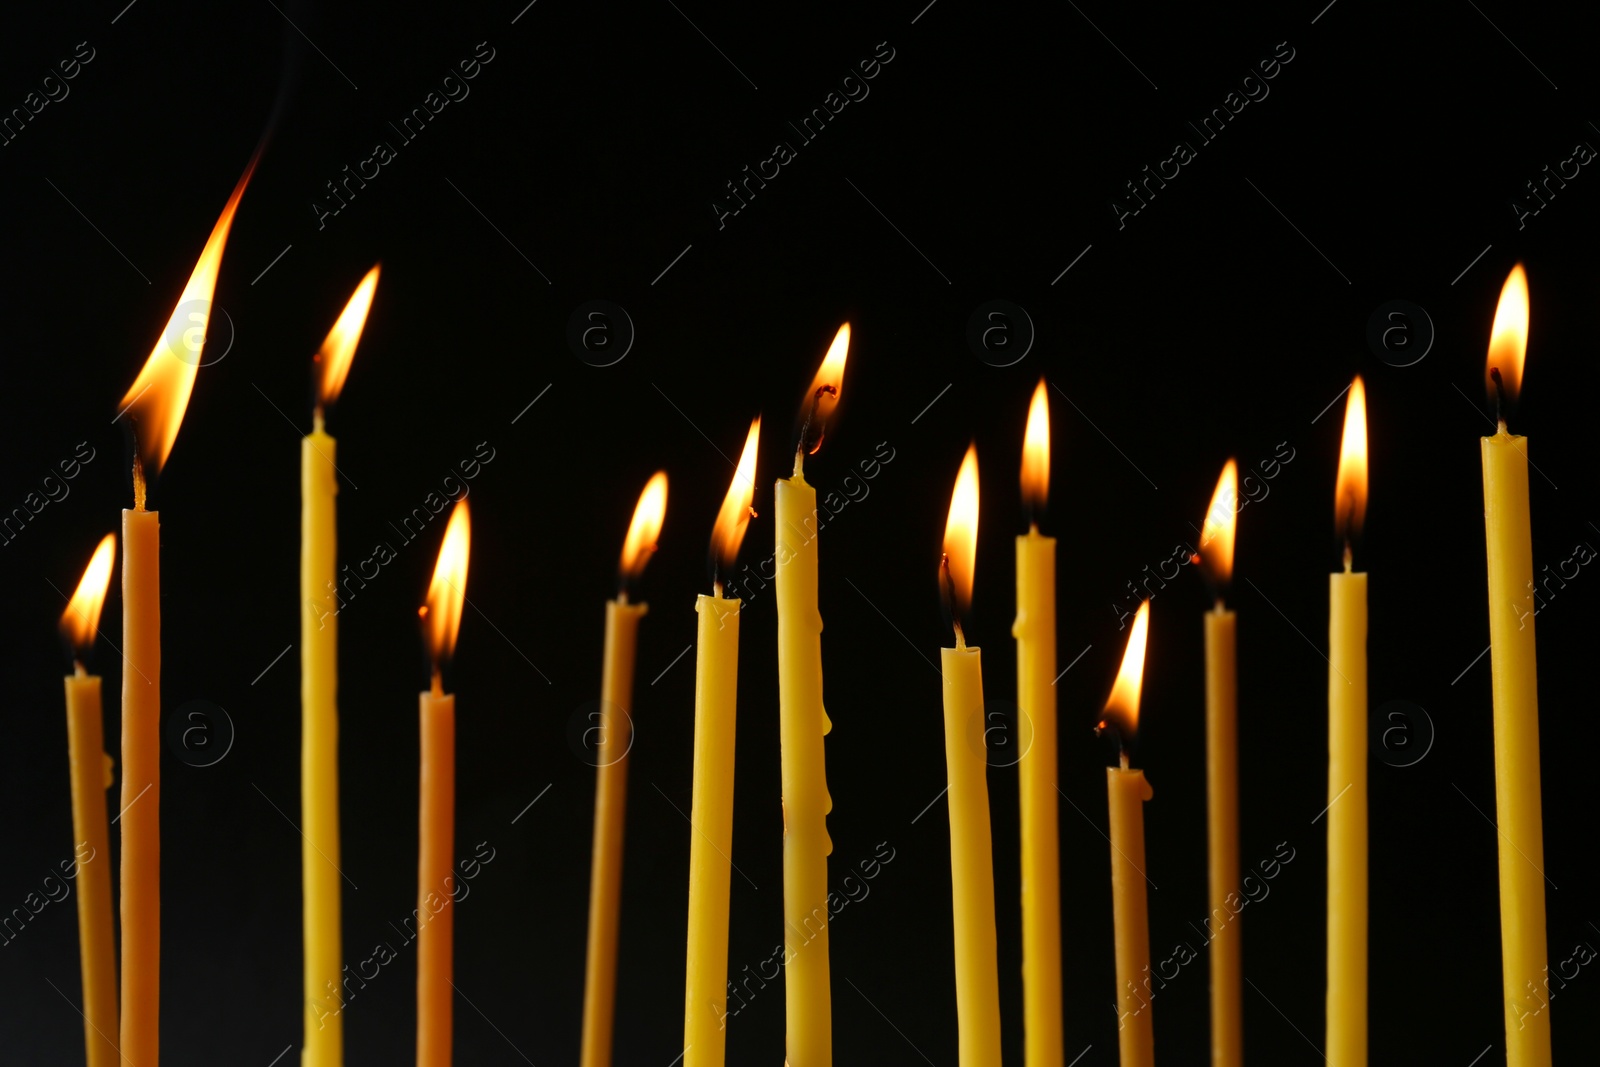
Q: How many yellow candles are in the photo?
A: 7